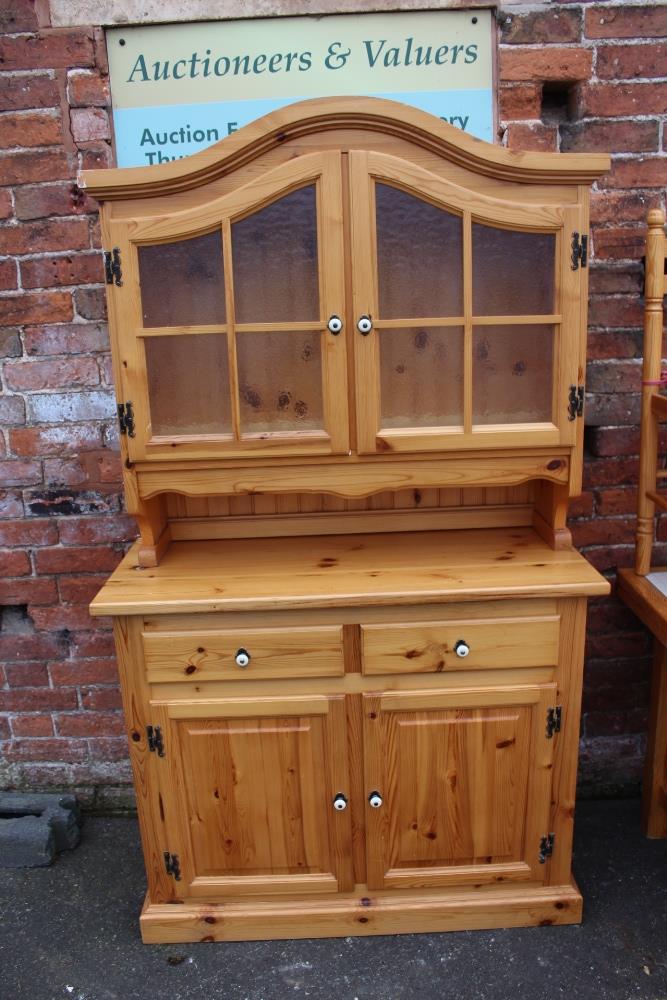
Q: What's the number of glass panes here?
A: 8